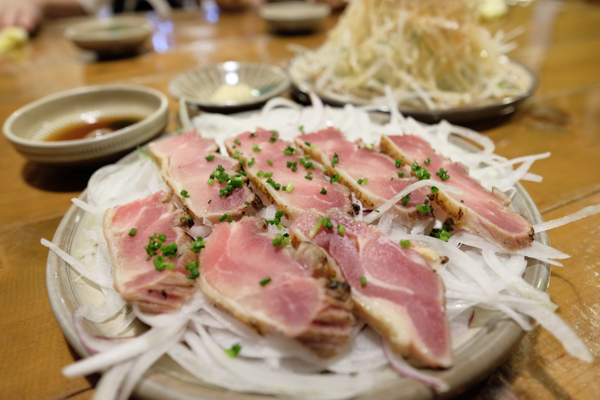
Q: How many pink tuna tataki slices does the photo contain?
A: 7